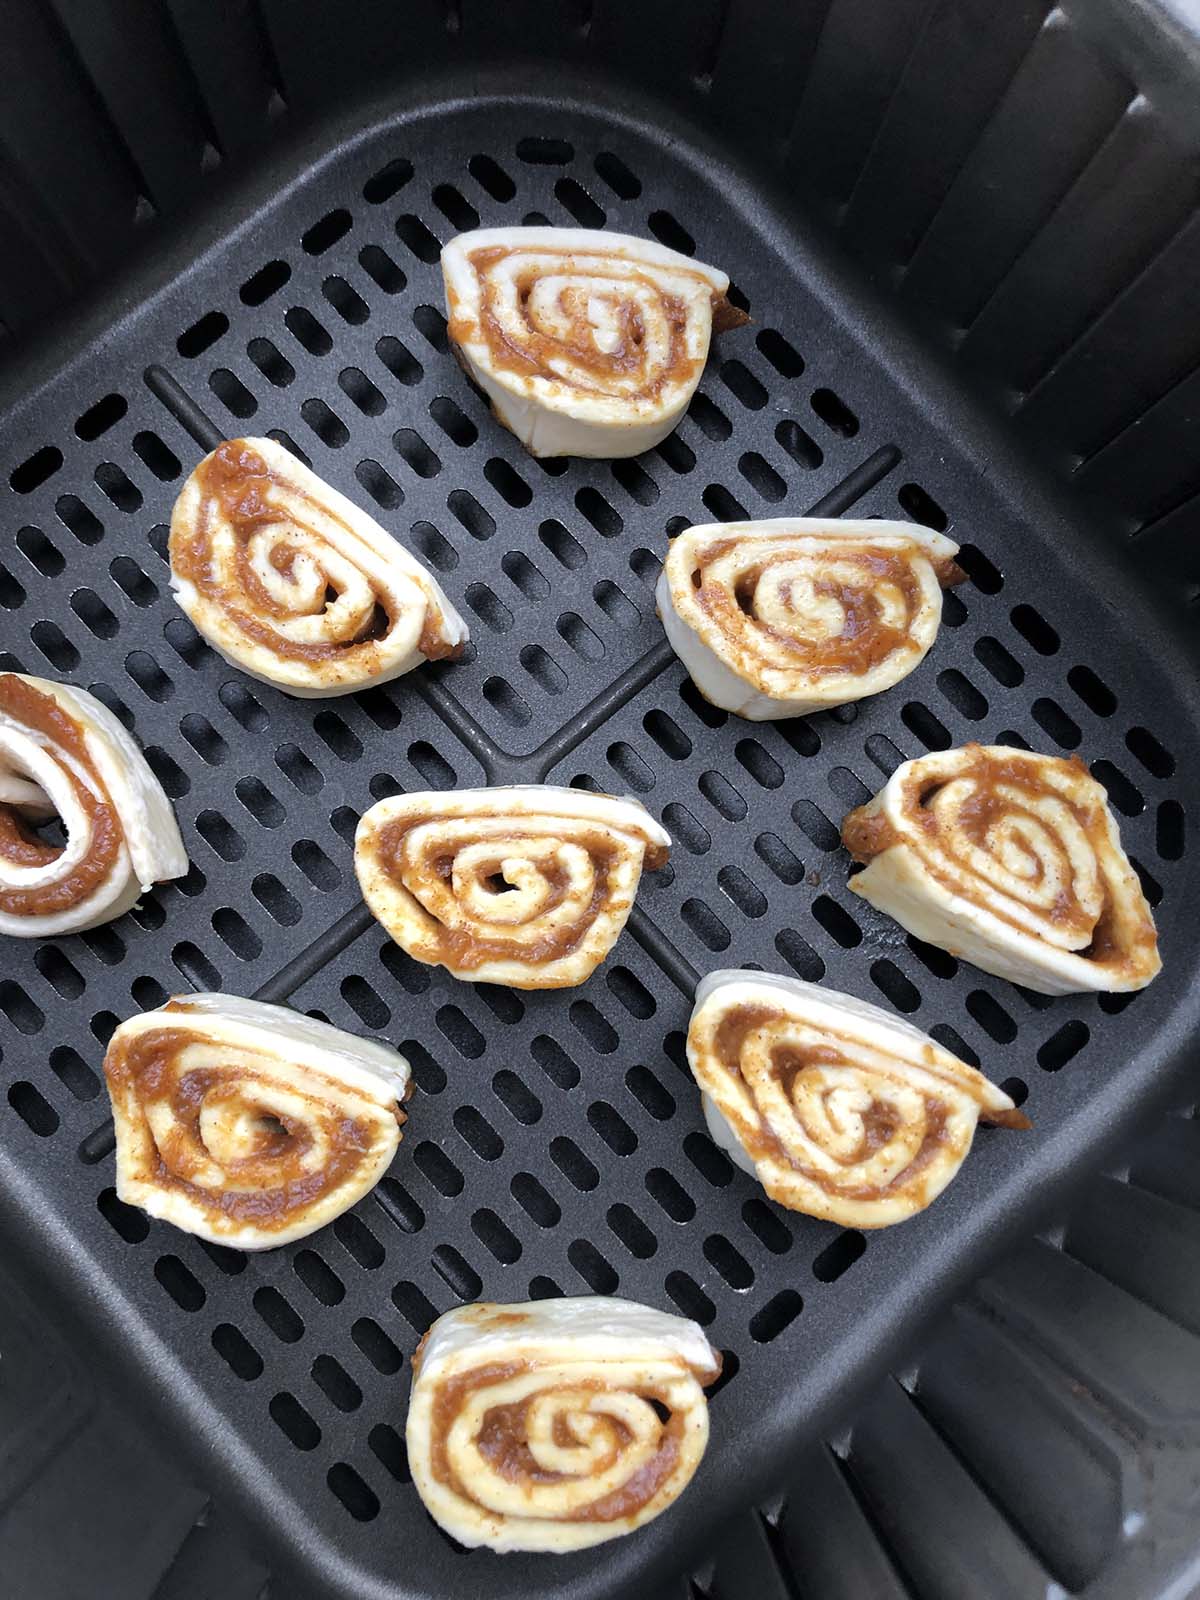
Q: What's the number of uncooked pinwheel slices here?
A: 9